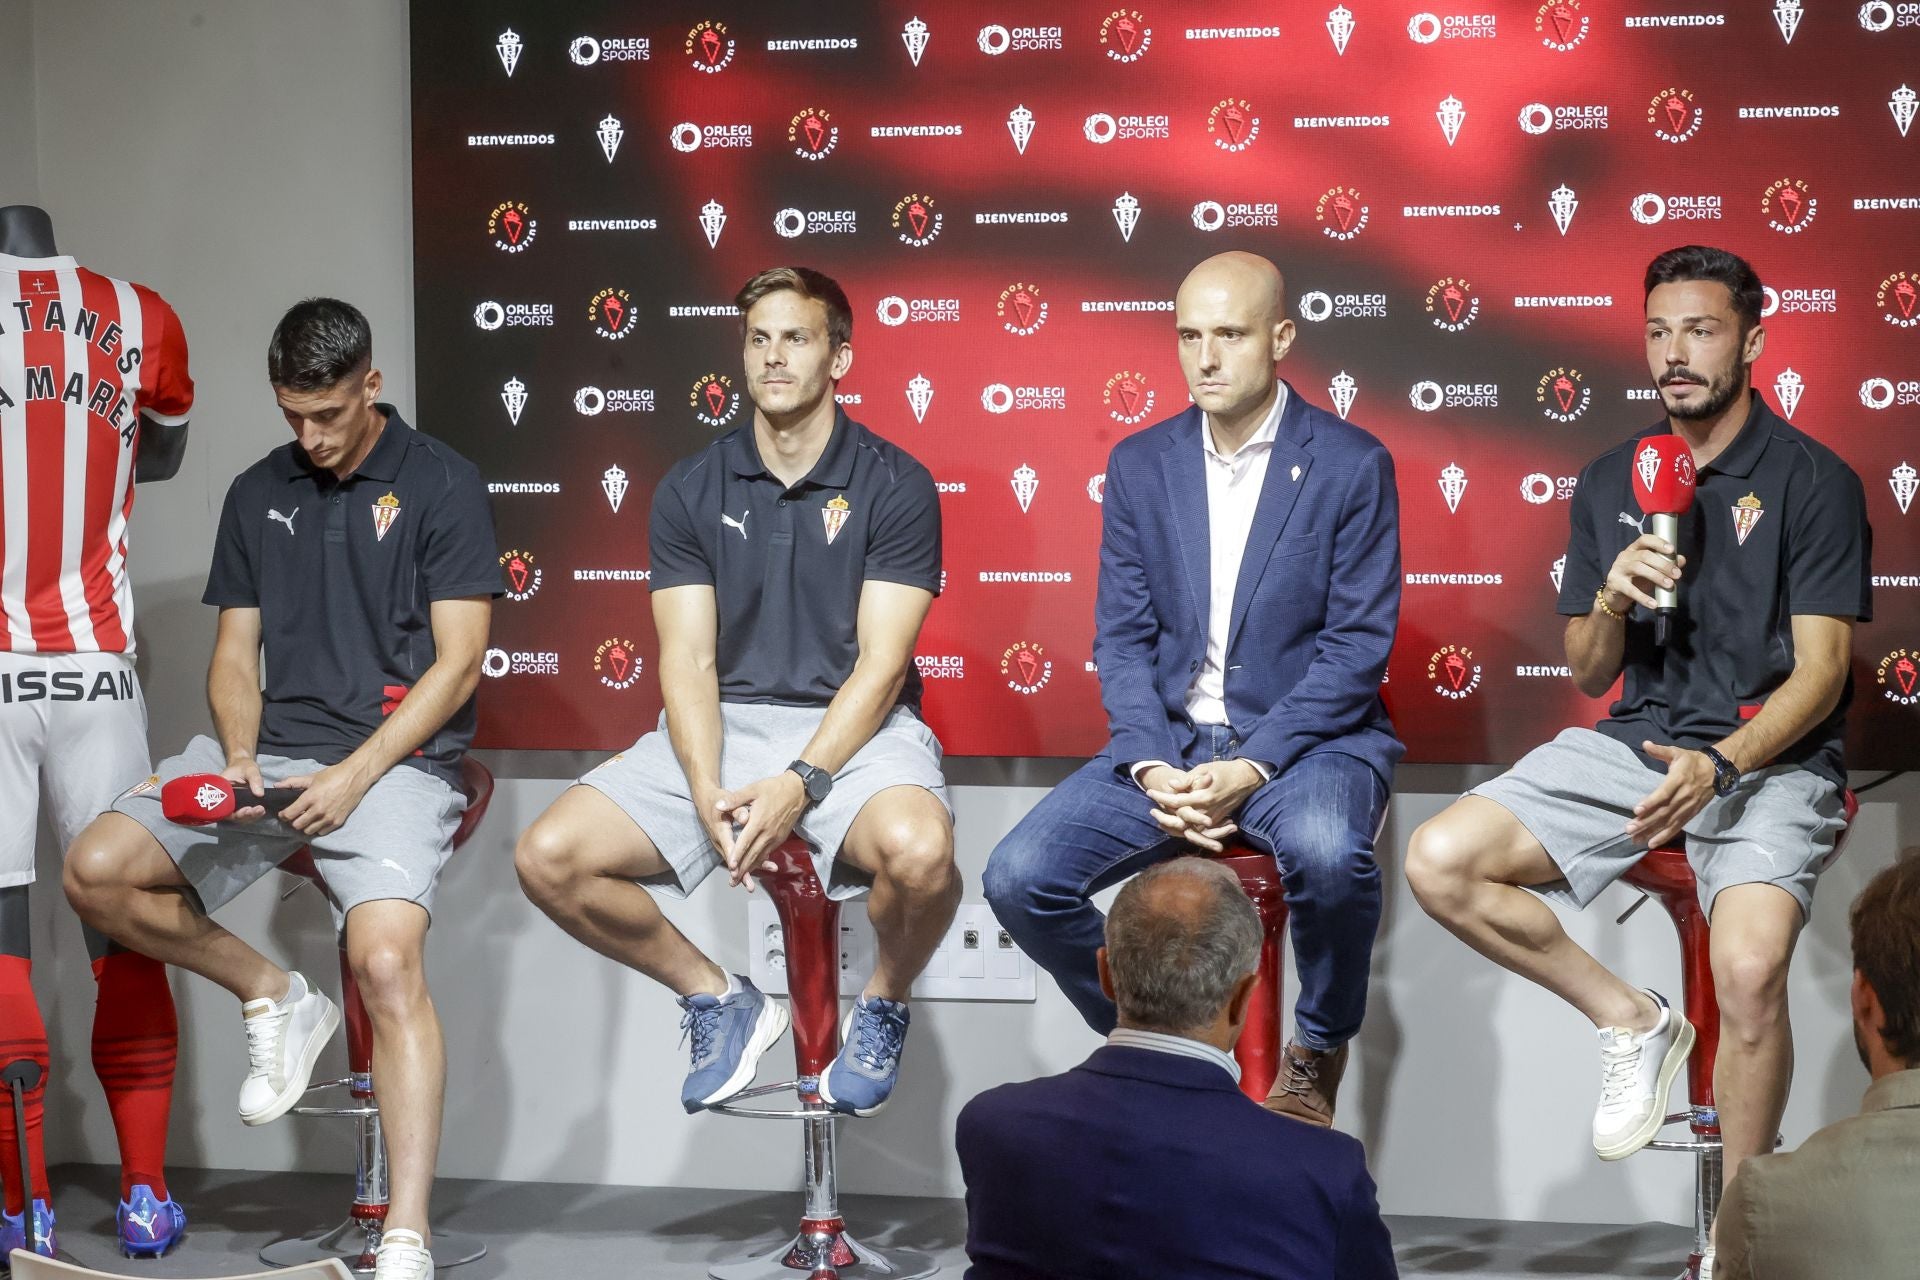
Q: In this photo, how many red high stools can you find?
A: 4